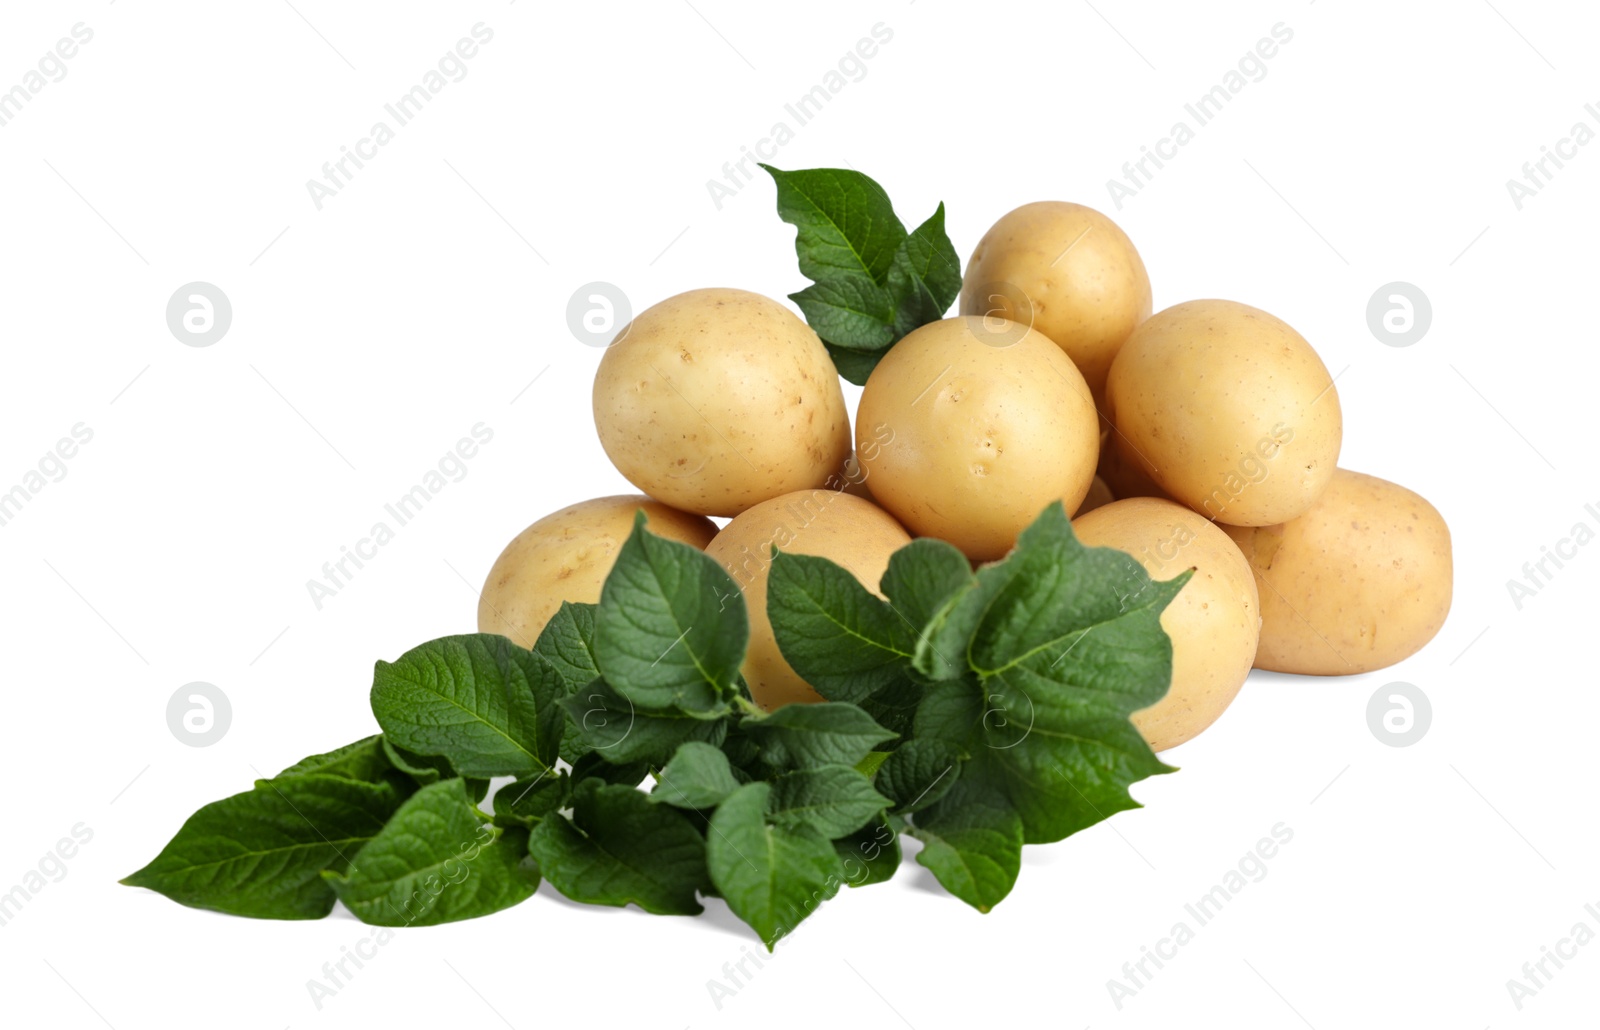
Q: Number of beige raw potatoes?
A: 8